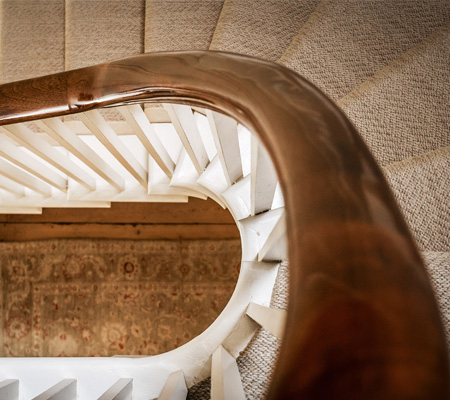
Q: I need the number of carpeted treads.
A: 8